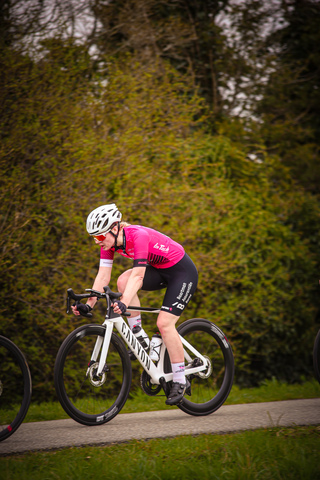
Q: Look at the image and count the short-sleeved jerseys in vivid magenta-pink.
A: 1